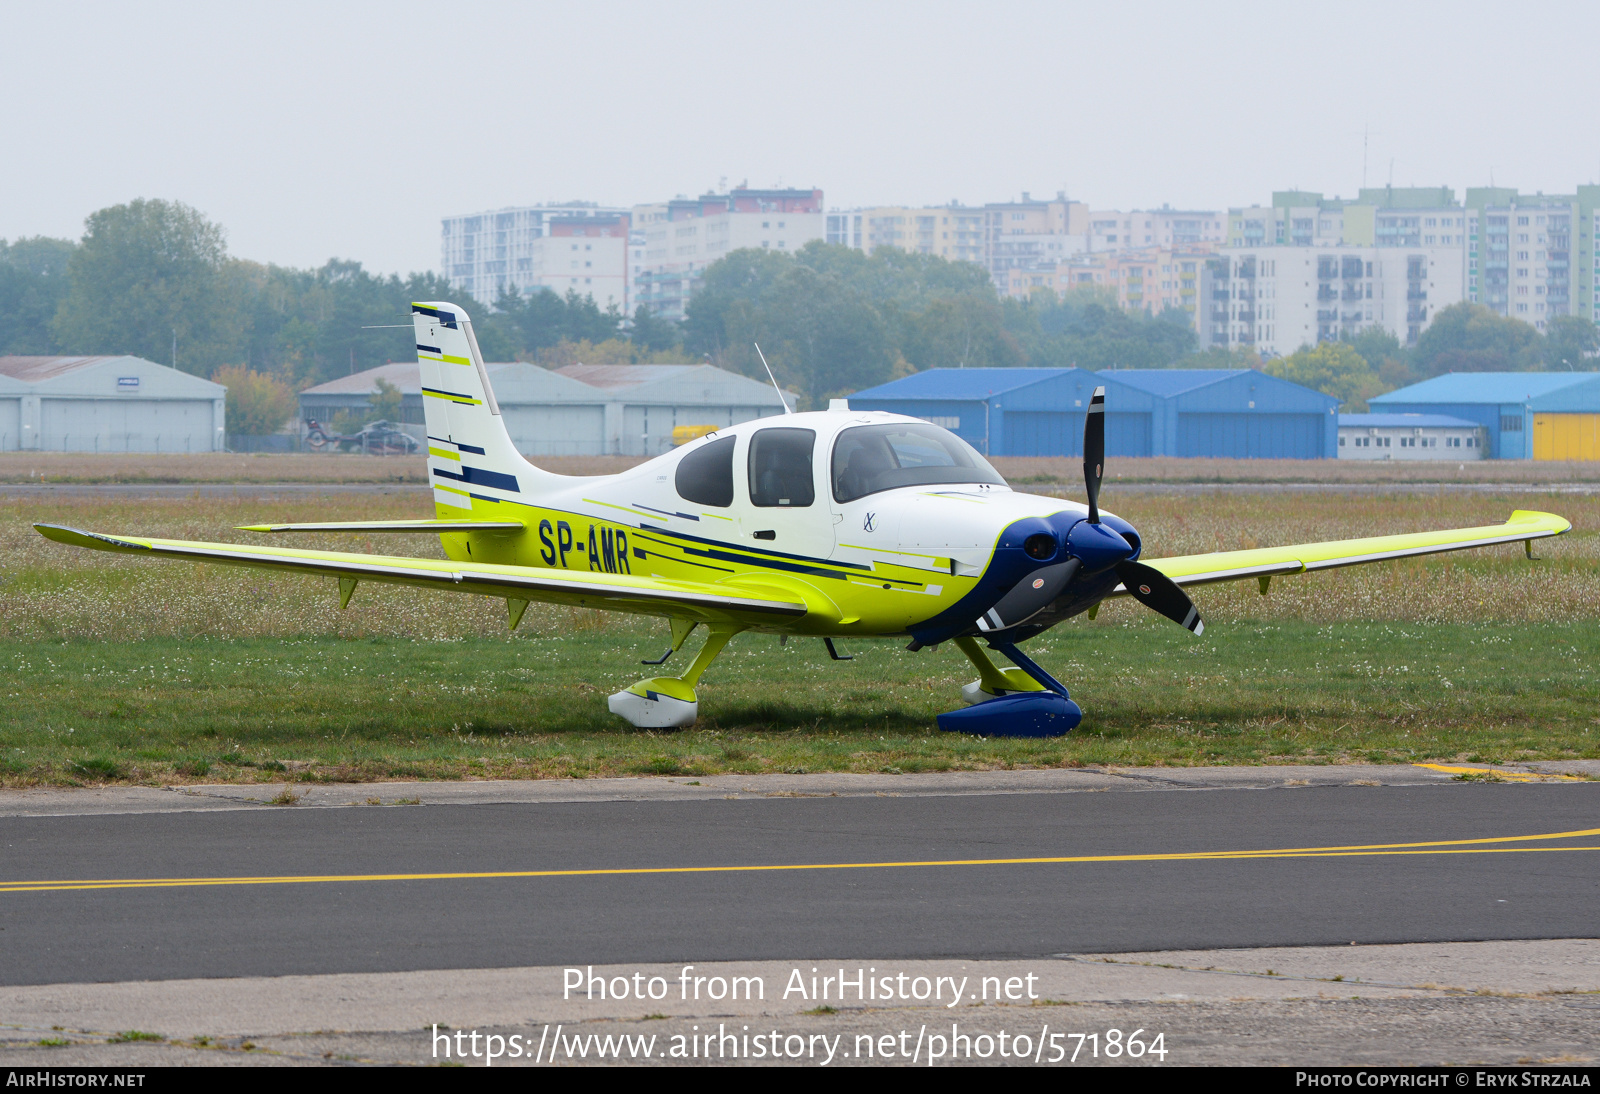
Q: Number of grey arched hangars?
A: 4